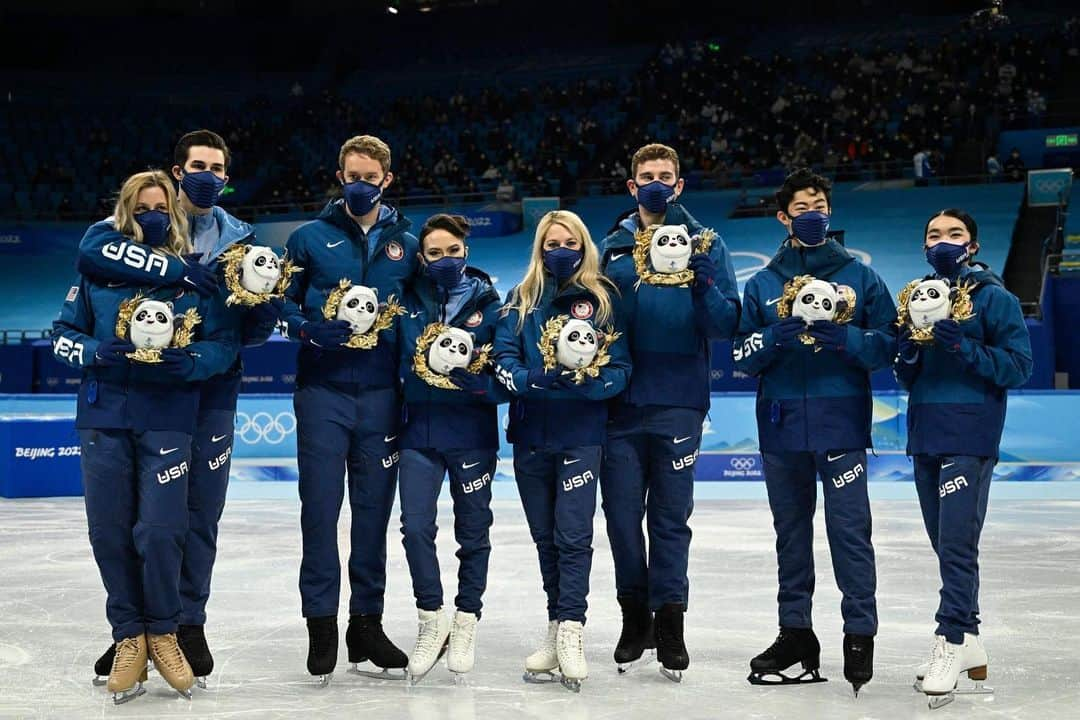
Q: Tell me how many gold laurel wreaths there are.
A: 8